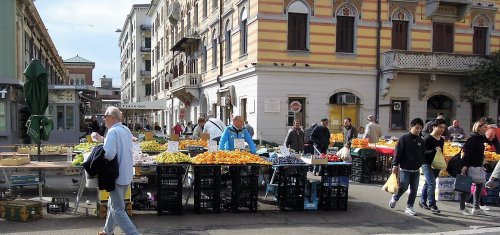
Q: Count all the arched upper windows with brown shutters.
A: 4